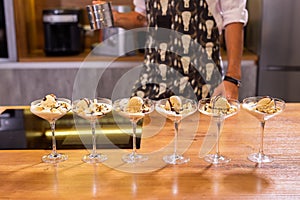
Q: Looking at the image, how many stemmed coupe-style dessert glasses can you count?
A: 6